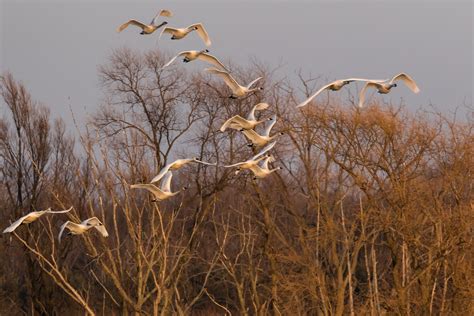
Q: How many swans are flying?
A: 14